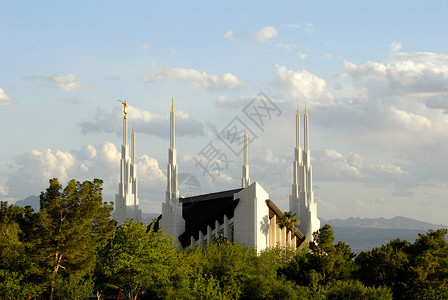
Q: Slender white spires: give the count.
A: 6